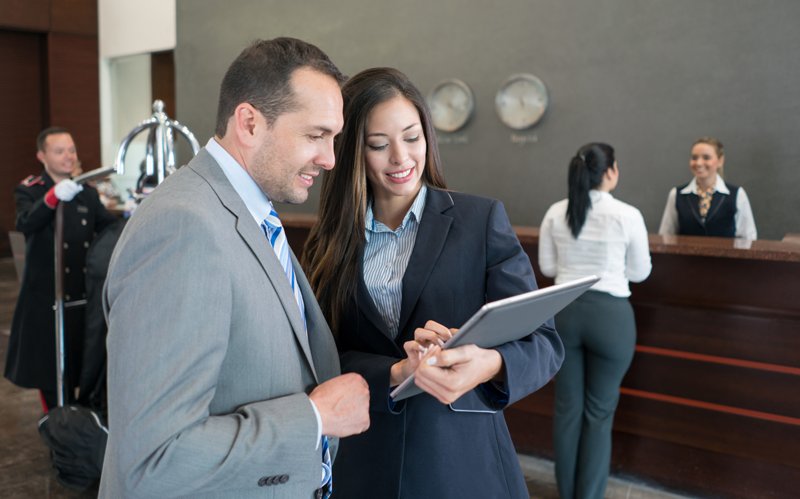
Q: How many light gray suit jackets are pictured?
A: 1